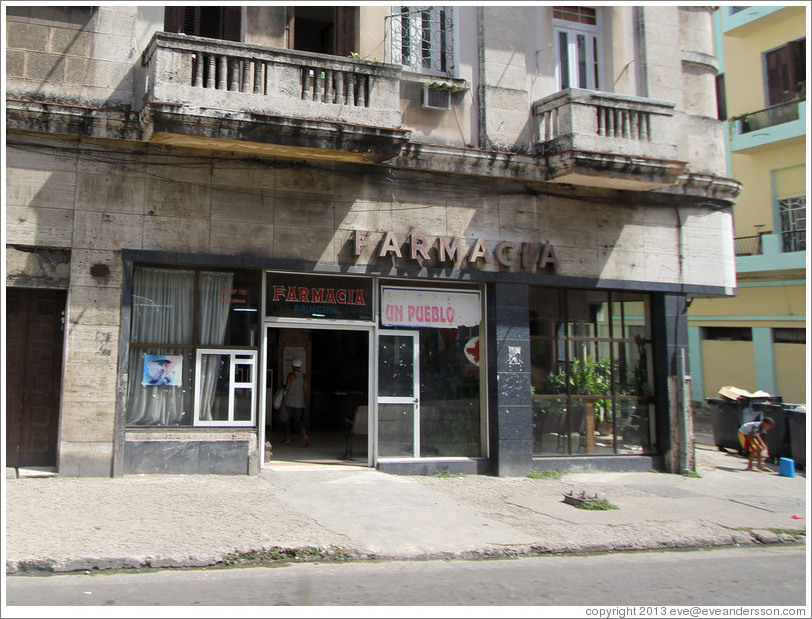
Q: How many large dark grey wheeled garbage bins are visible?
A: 3